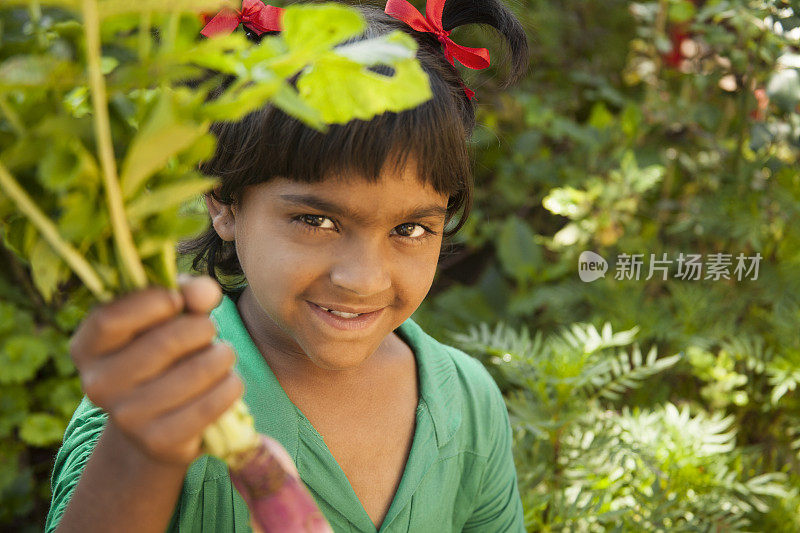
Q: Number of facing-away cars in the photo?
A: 0